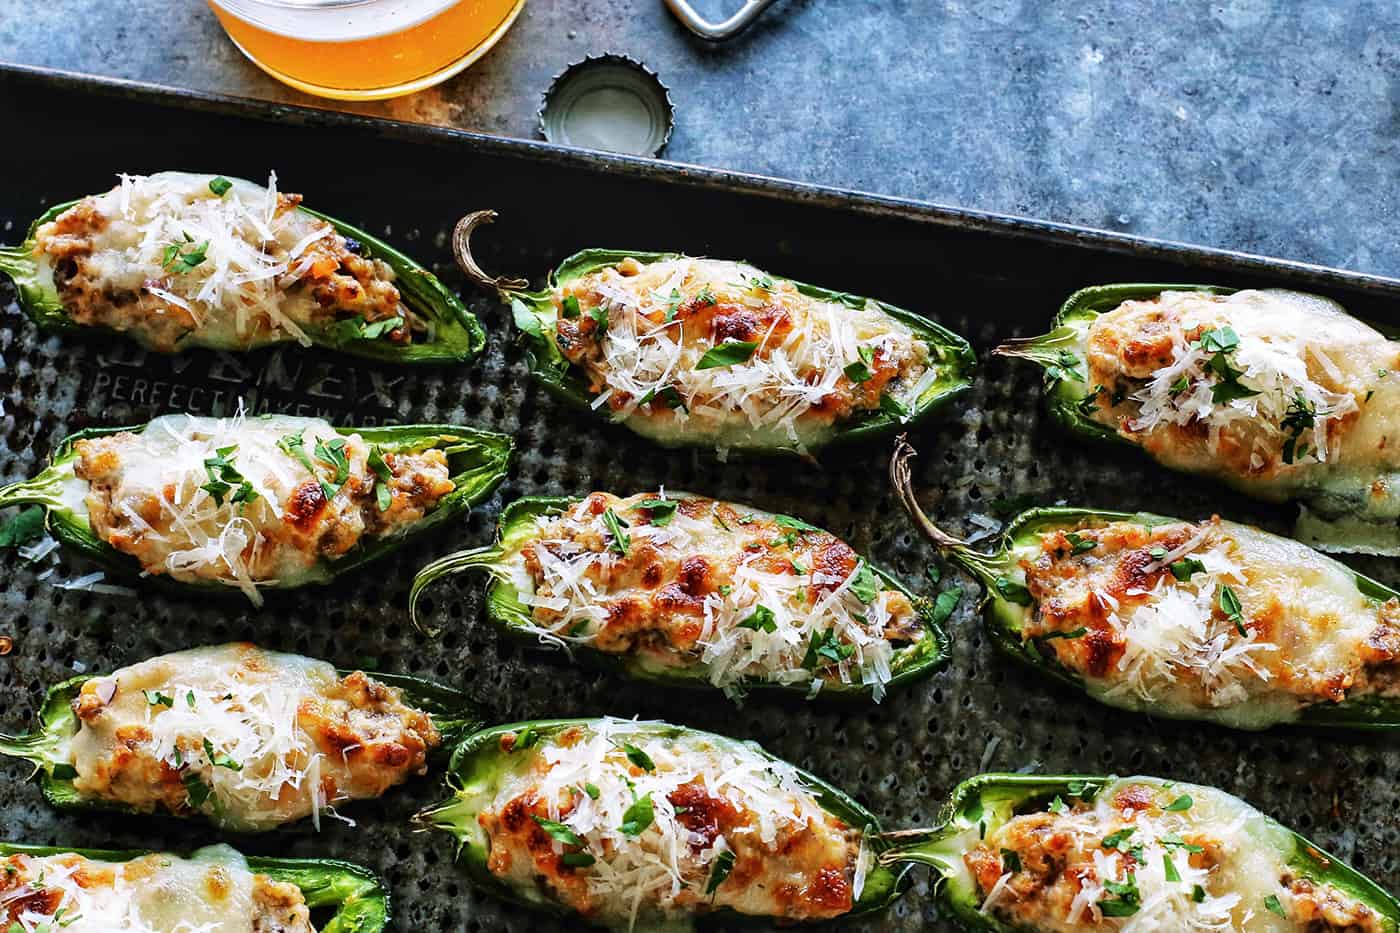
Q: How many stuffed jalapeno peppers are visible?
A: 10